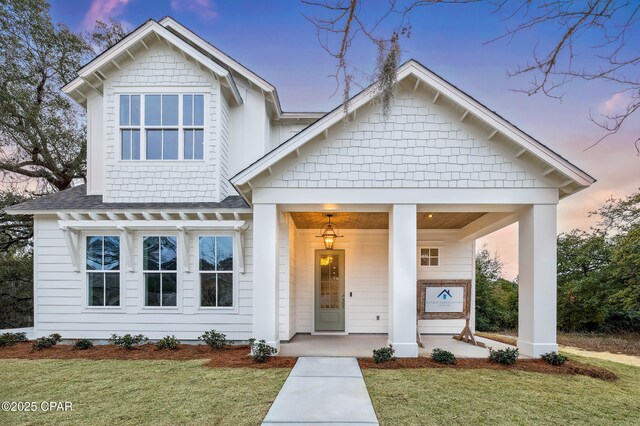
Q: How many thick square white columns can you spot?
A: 3